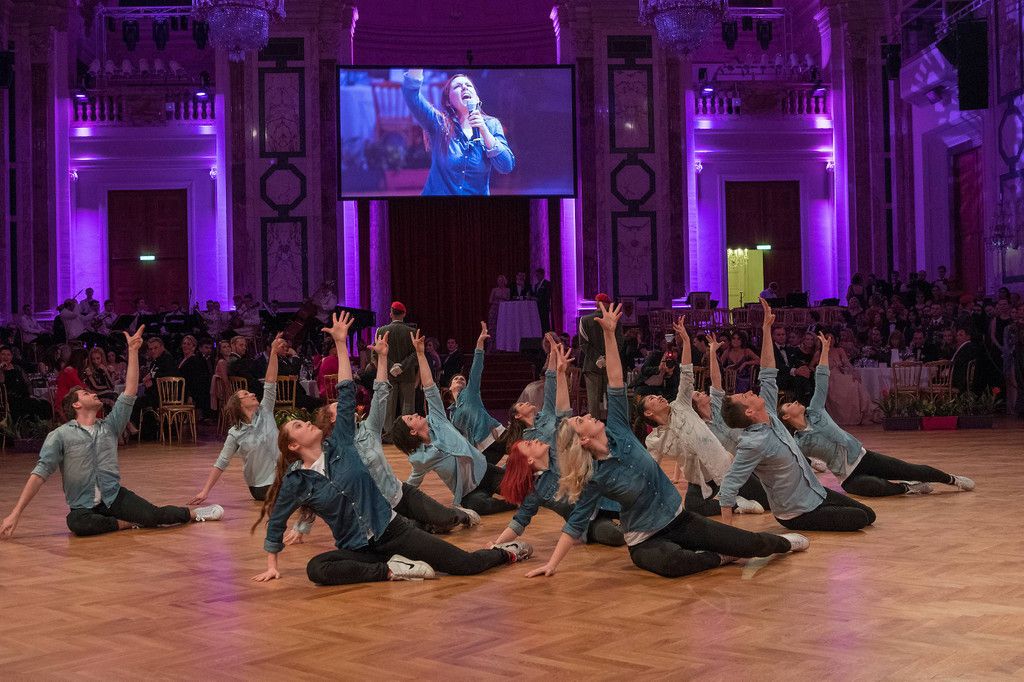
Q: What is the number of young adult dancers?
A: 13